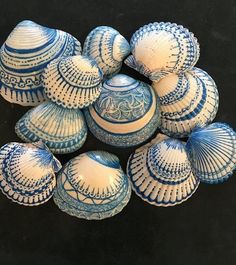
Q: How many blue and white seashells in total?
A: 11